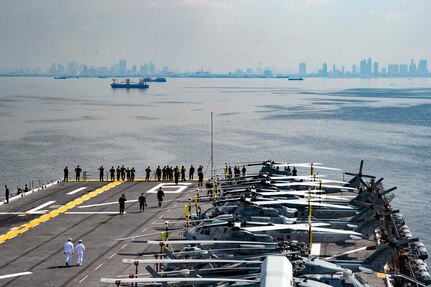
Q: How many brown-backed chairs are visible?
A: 0